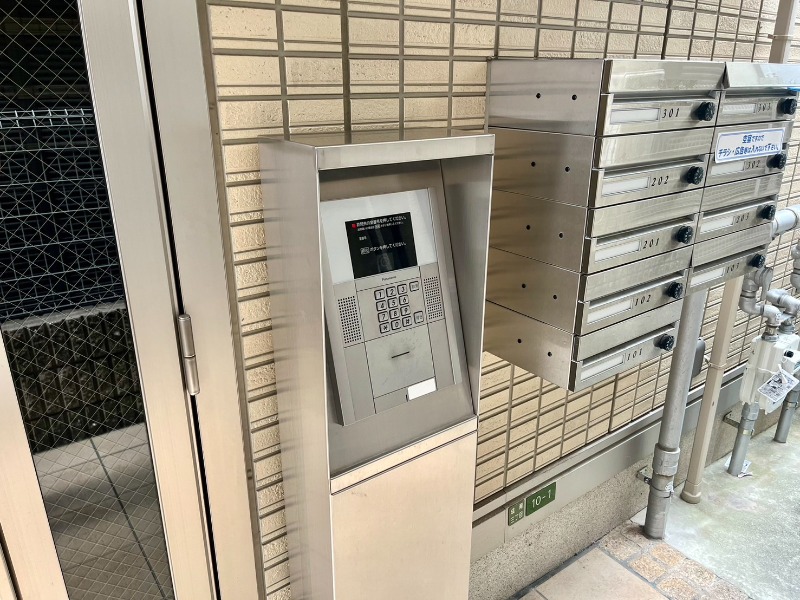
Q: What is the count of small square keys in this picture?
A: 14